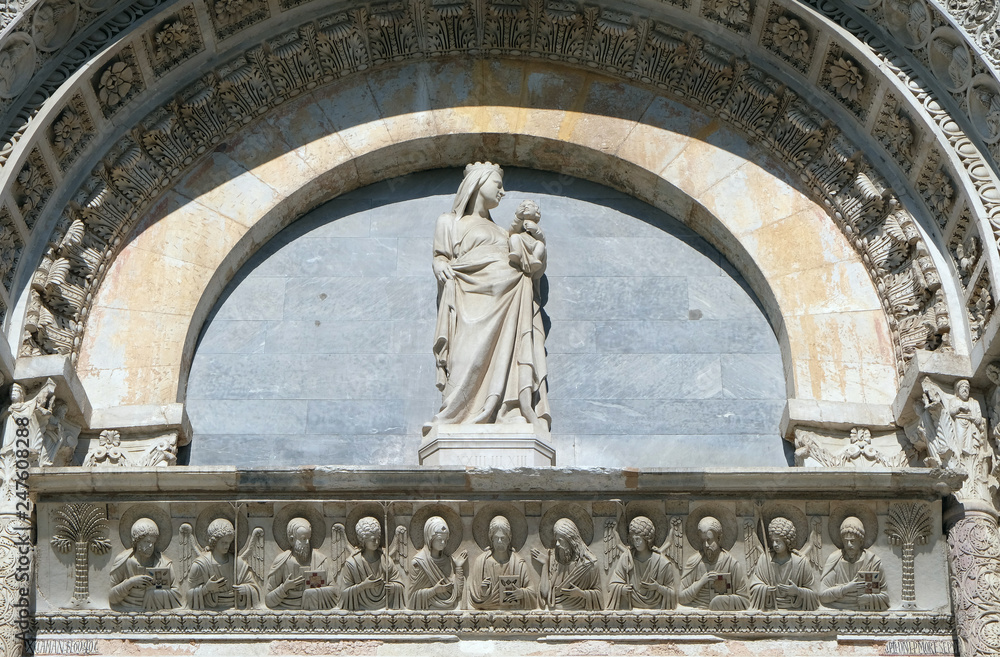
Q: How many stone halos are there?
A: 11